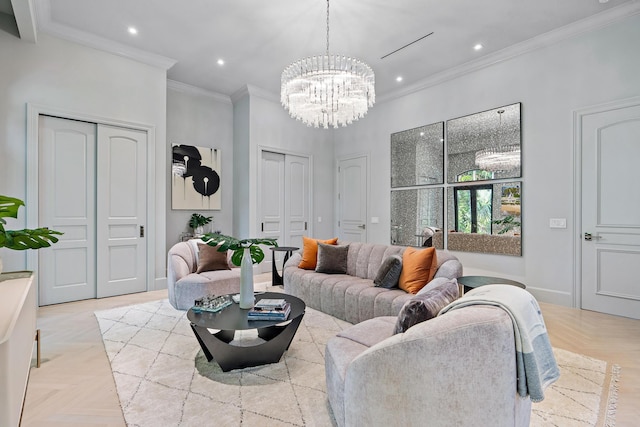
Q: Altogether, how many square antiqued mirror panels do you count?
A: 4